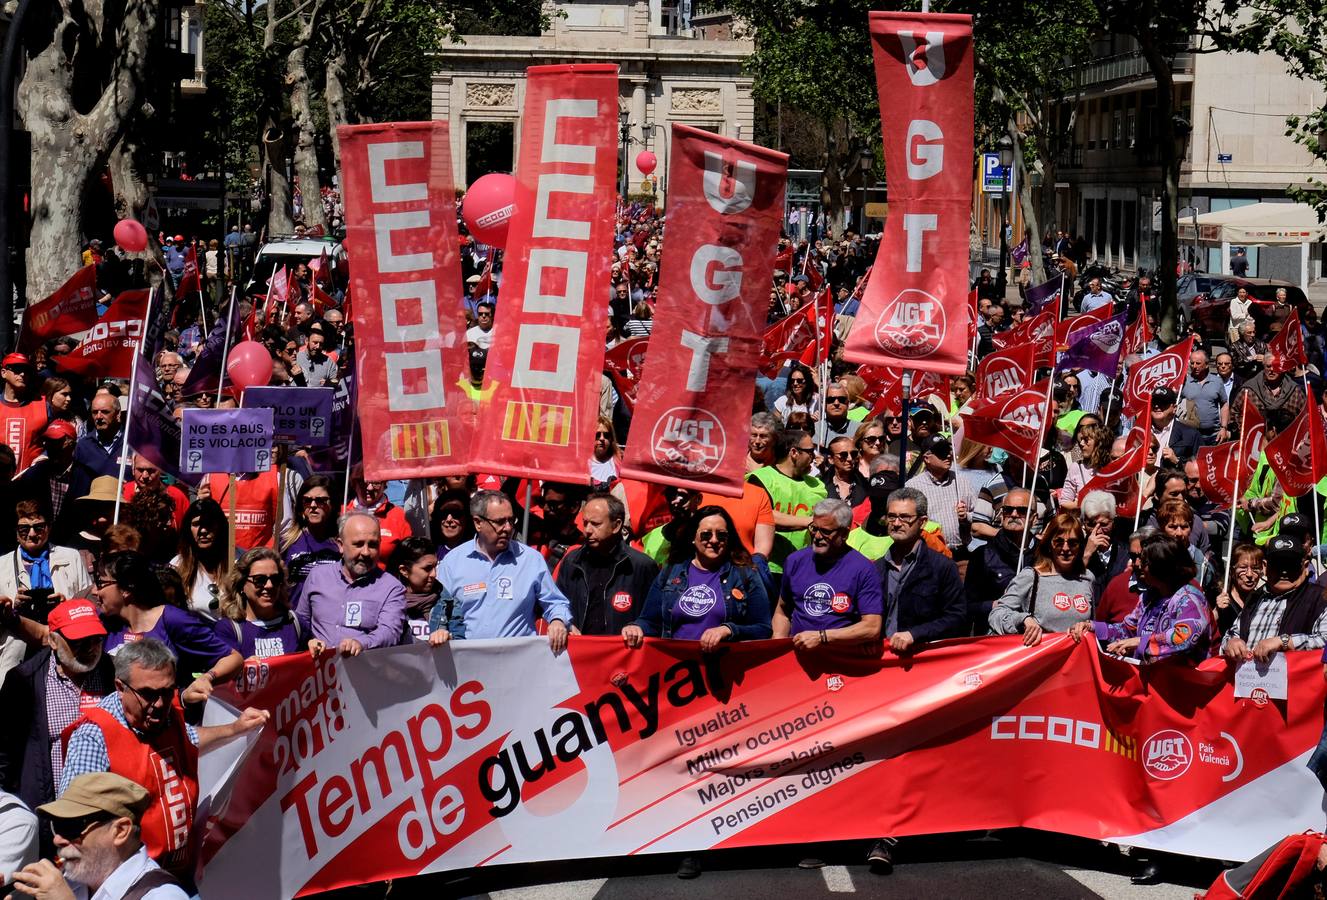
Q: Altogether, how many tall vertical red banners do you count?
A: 4